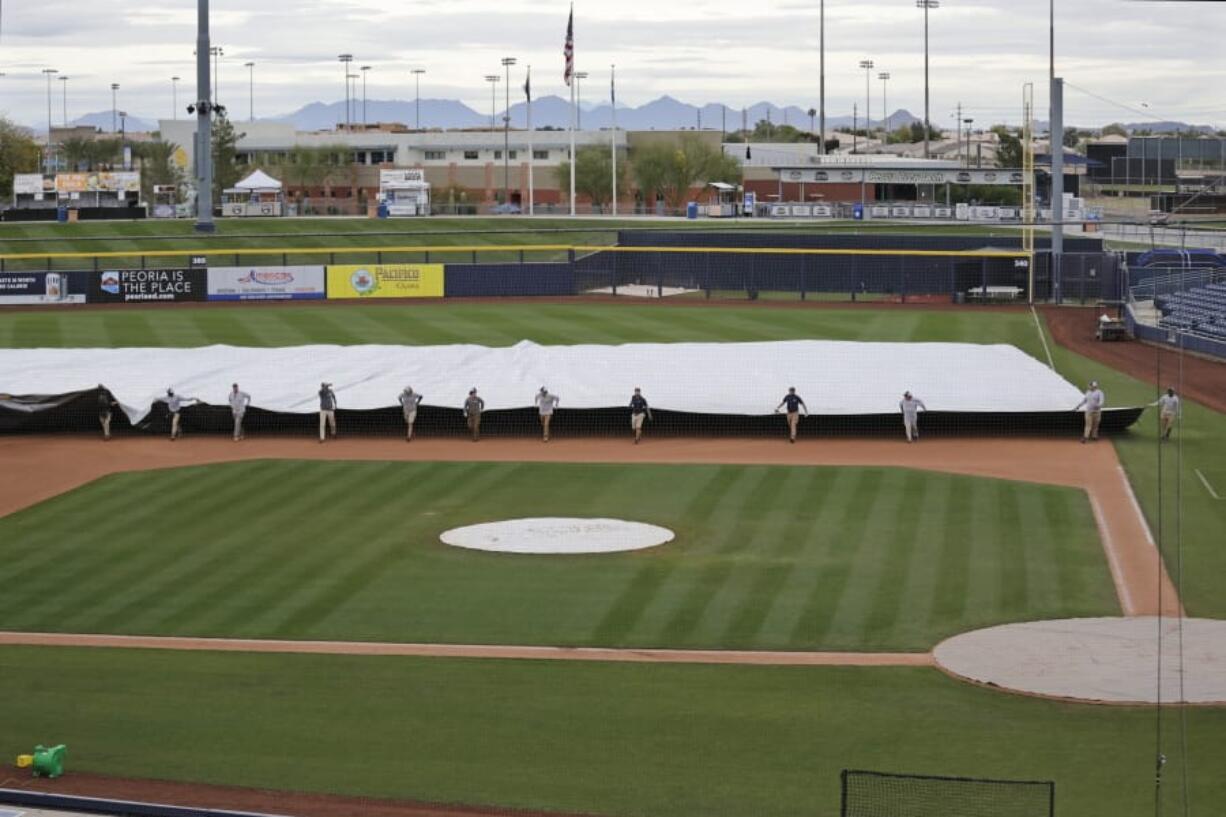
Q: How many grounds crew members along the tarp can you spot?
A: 12